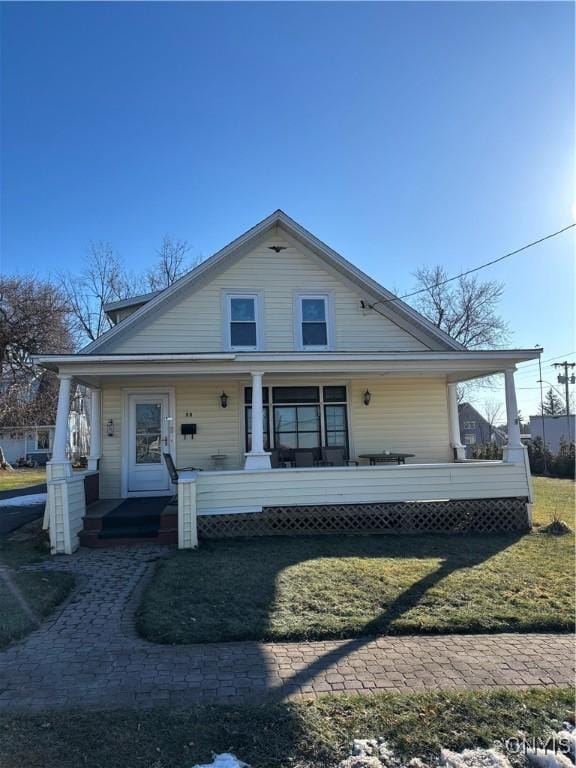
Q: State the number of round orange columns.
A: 0